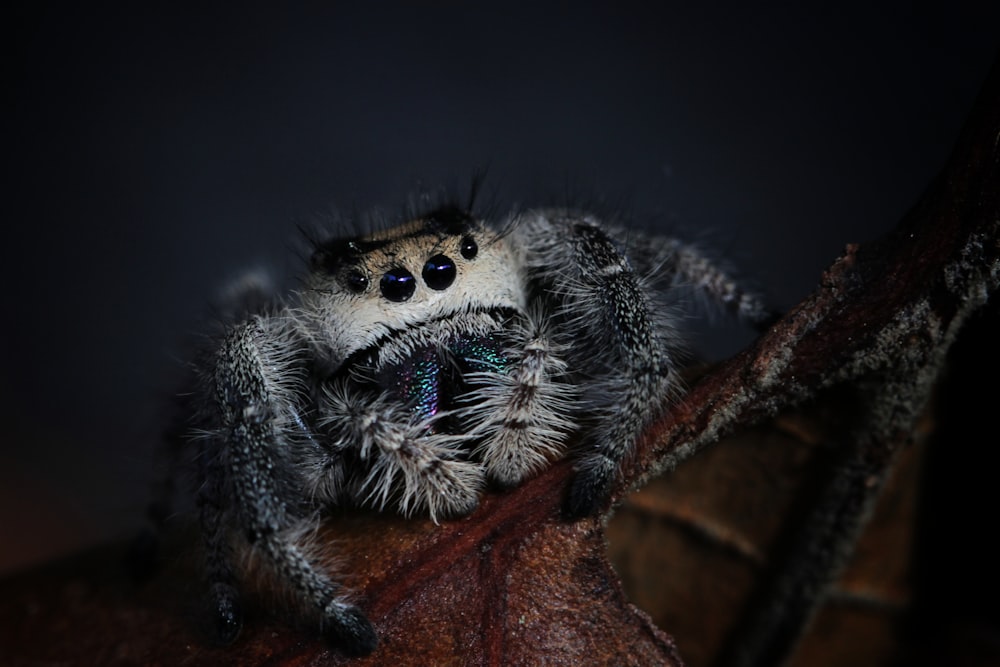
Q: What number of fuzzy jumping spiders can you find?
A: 1